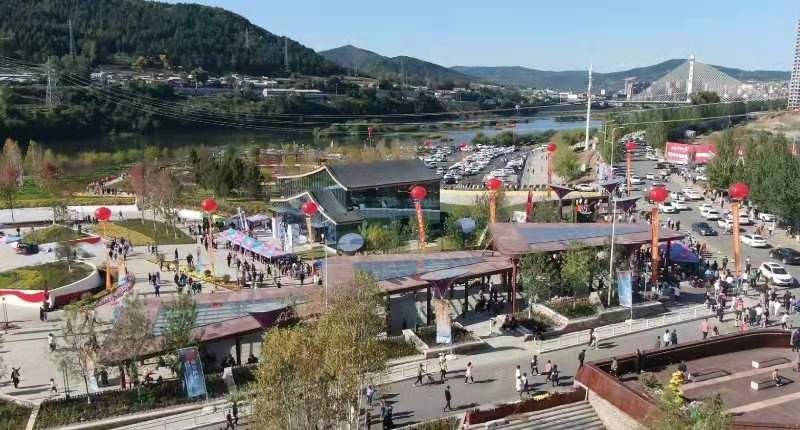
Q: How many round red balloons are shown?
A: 9